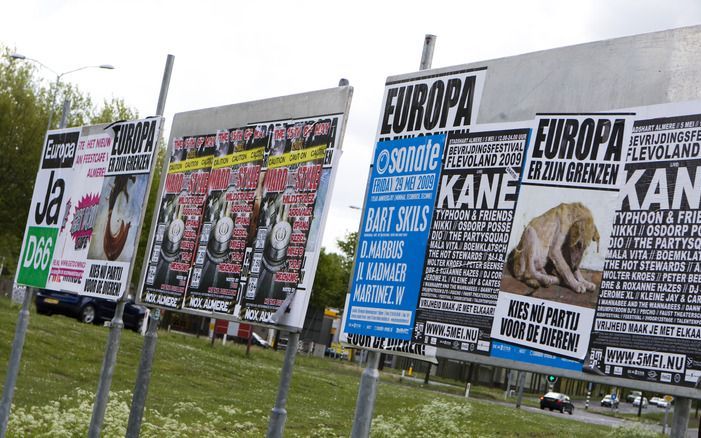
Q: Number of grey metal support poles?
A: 6